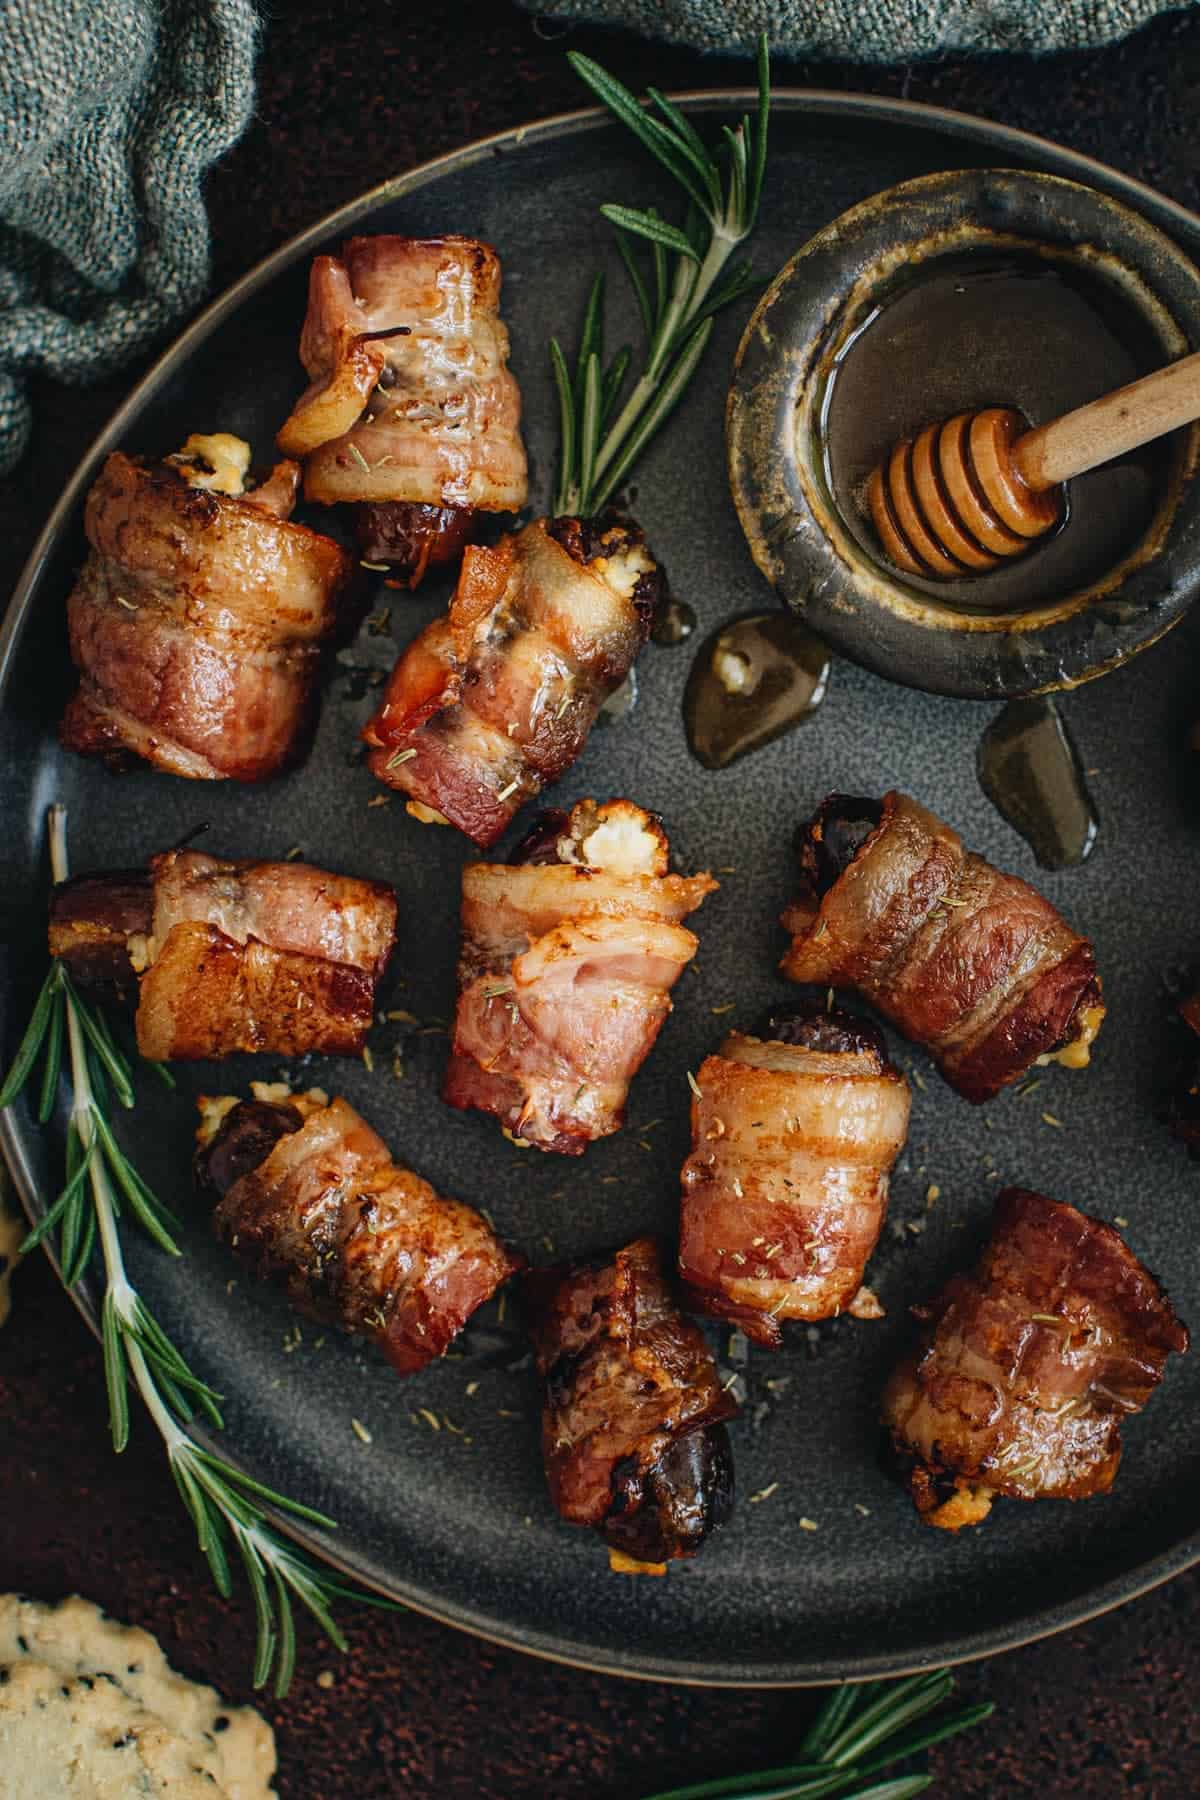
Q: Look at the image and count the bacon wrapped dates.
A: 10